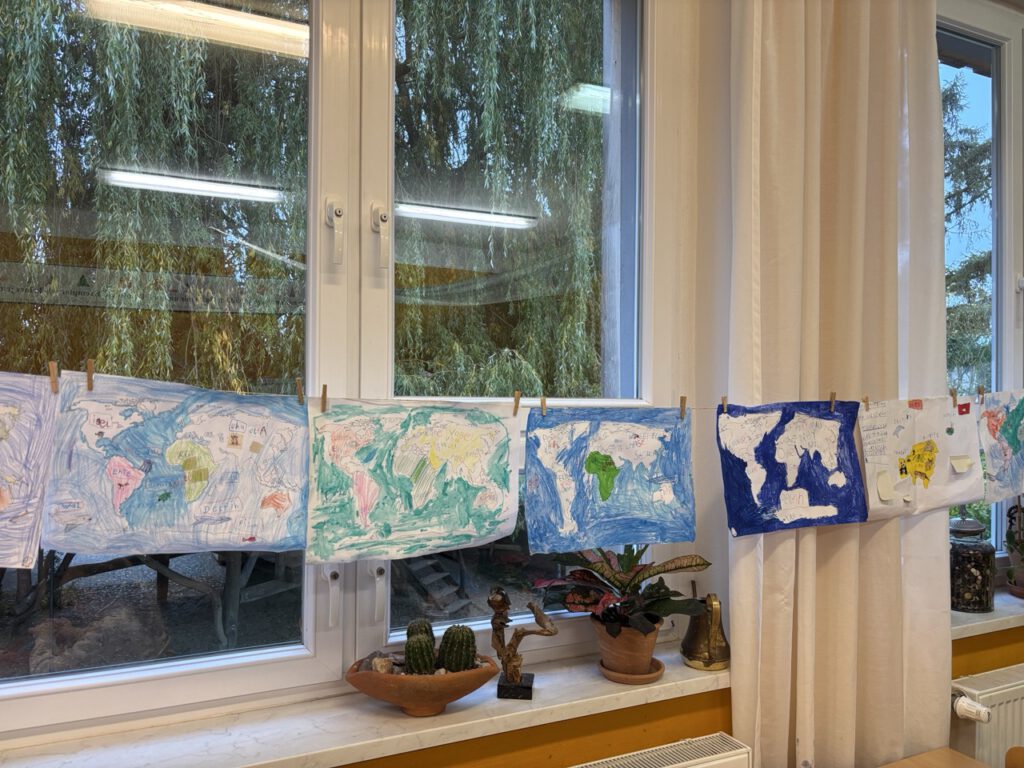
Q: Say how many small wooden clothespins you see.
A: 12